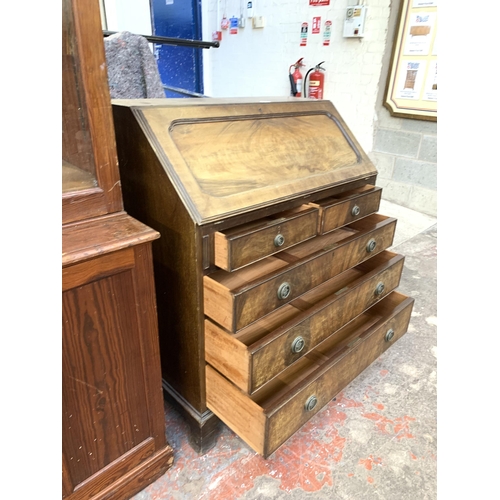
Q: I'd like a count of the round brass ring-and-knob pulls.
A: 8